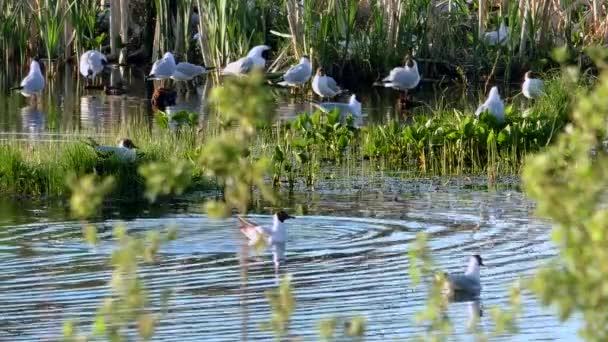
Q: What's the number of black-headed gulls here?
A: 15